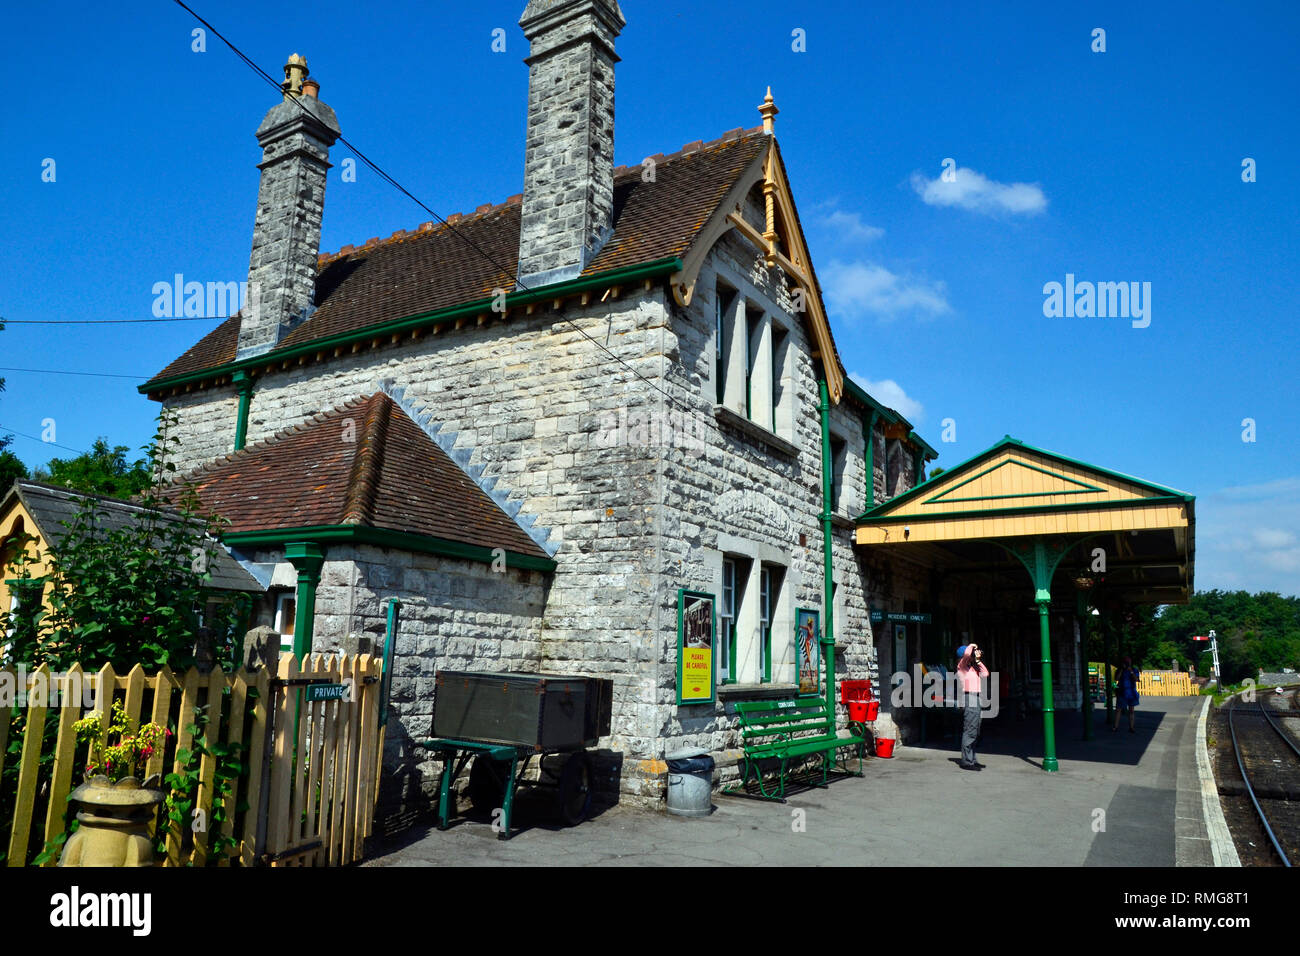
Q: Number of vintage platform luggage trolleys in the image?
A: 1